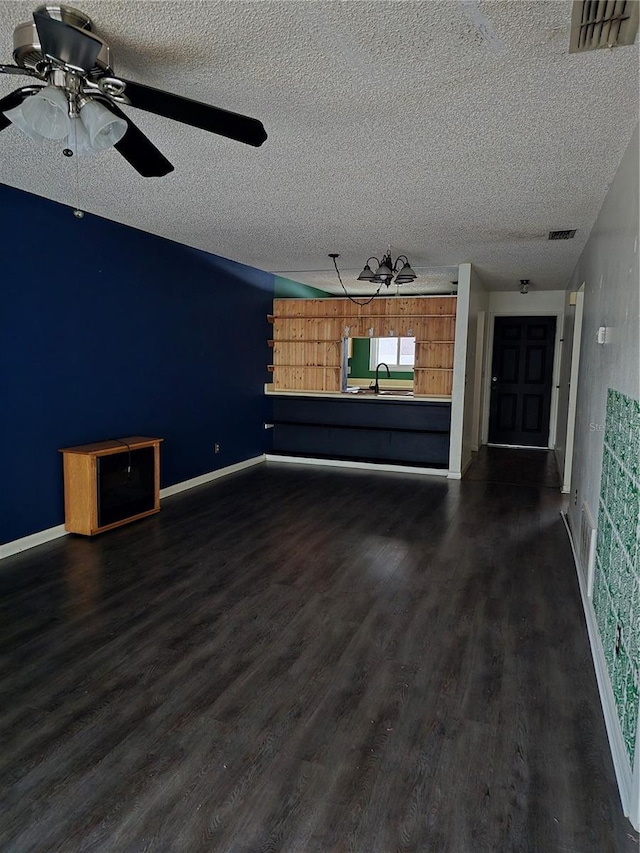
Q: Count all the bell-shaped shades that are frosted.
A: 4